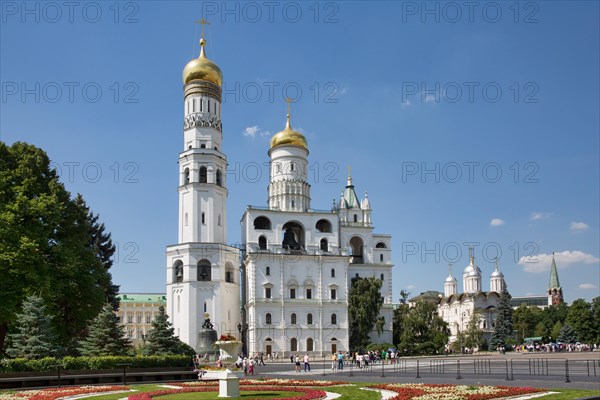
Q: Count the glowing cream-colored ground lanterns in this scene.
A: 0